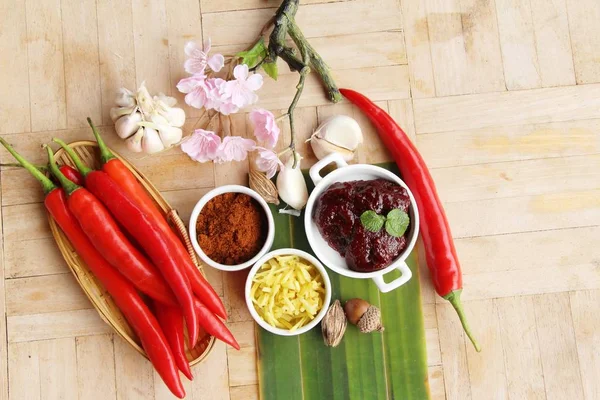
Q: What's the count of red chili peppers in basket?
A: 5